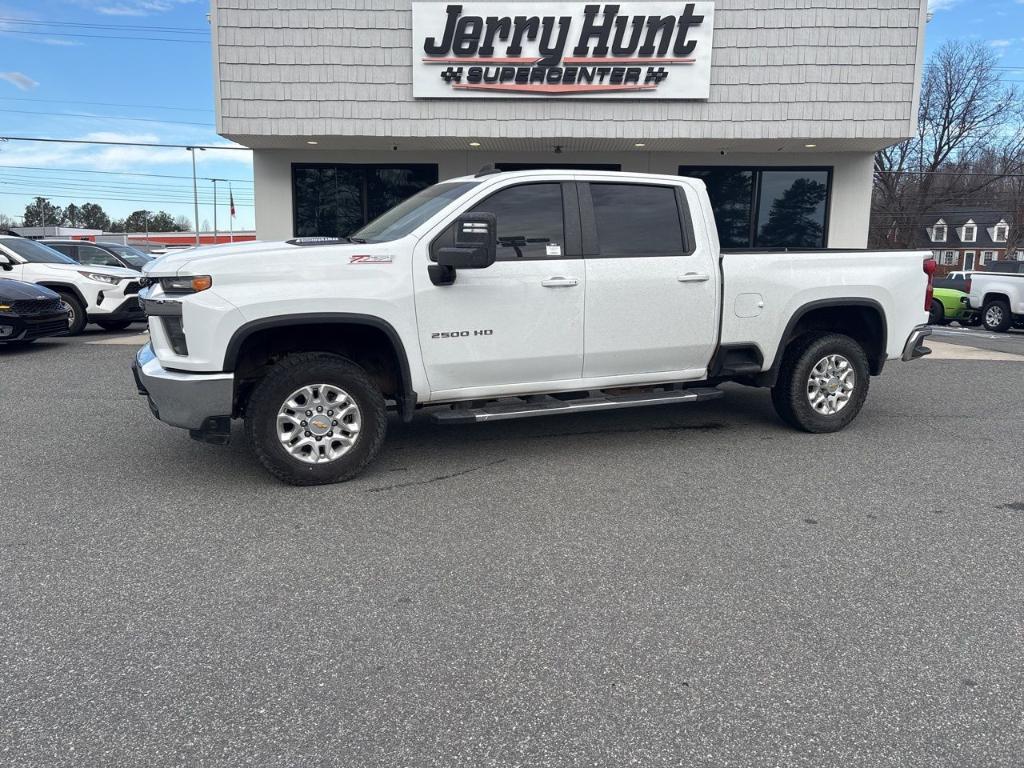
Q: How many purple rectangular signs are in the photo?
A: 0